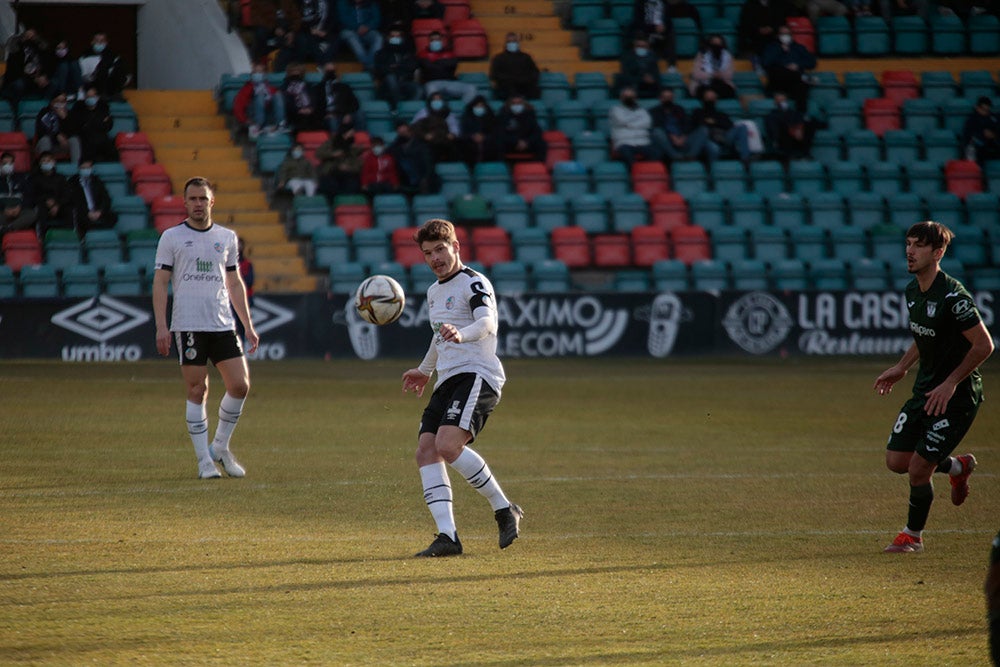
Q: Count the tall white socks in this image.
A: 4